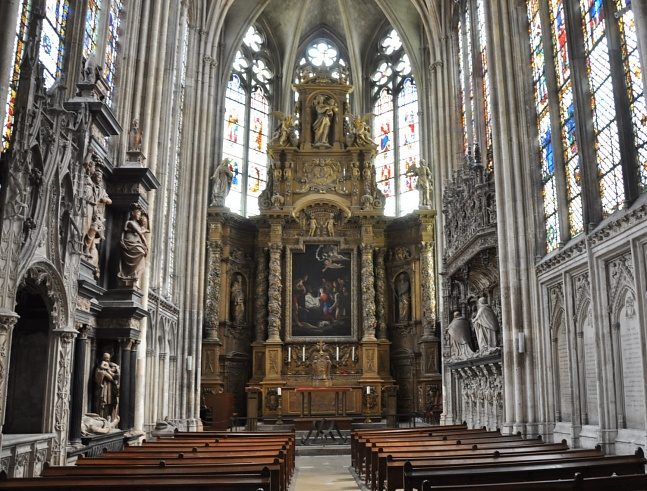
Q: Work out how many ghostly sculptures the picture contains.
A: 2